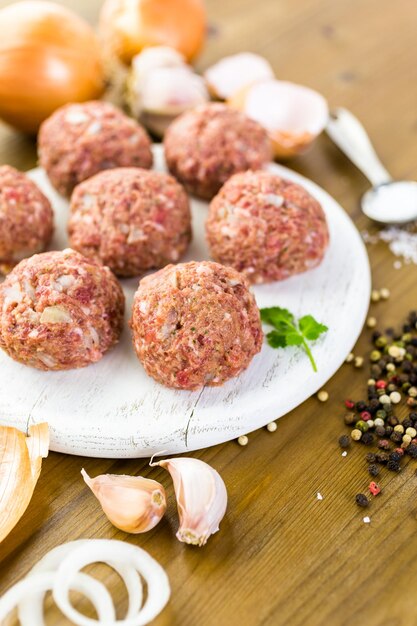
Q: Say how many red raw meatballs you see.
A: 7